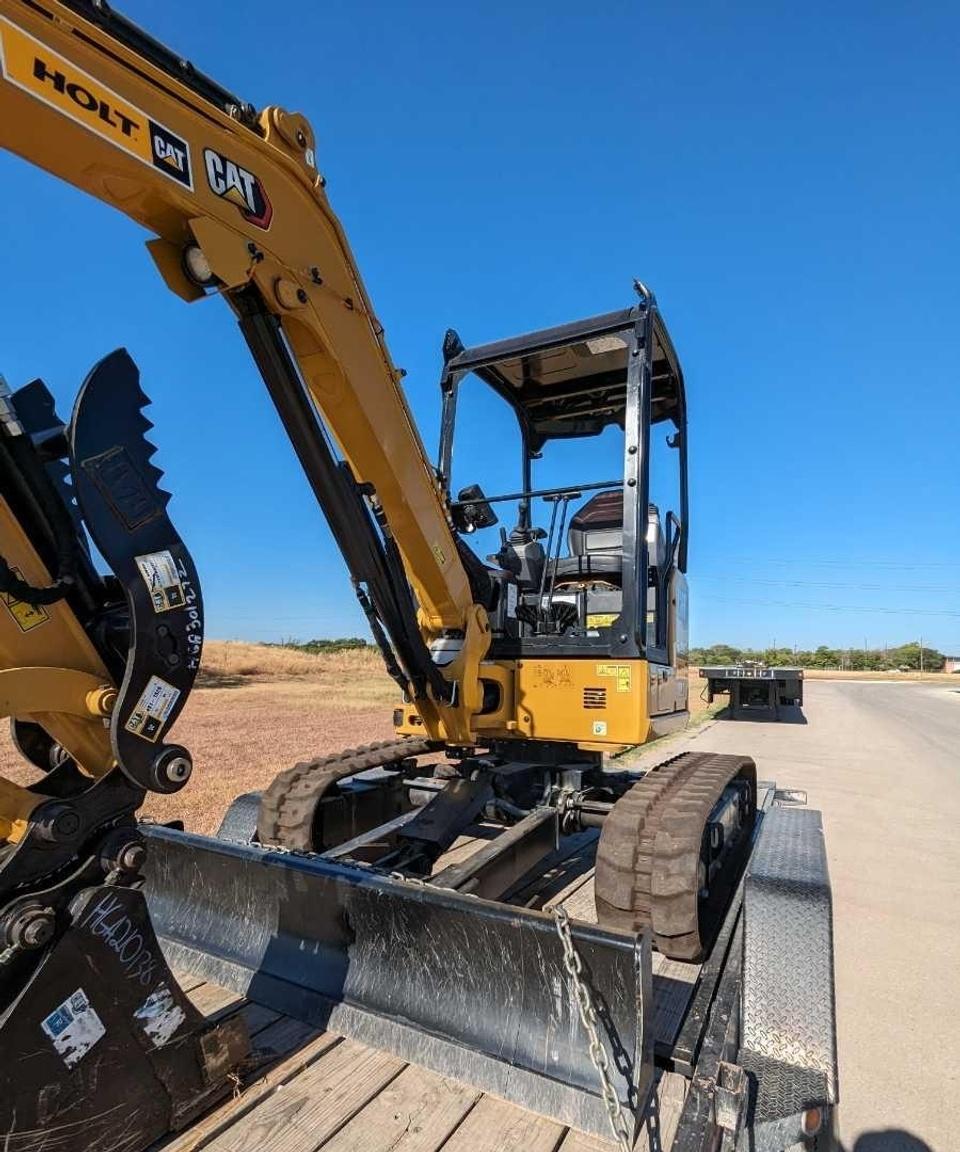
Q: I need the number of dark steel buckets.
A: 1